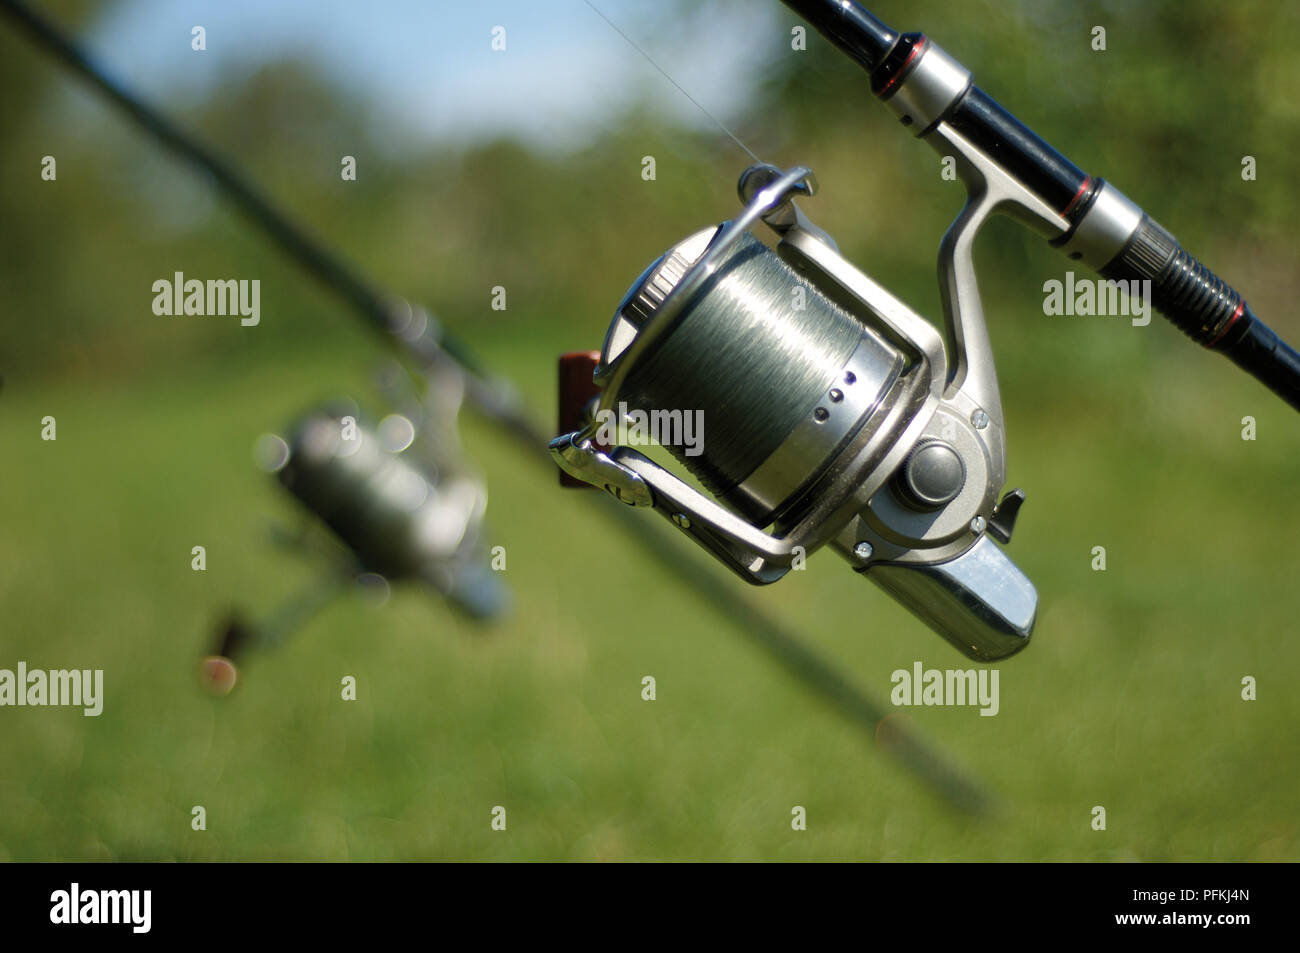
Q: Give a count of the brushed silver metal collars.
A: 2